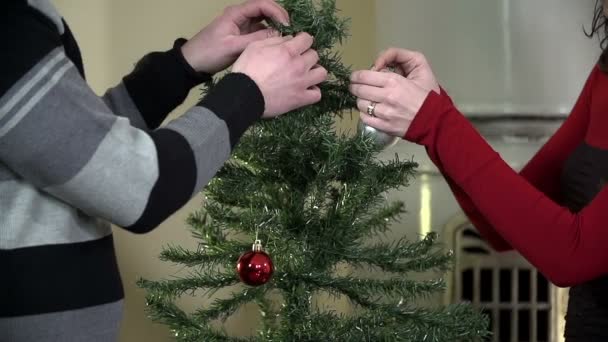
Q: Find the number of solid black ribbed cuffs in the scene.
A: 2